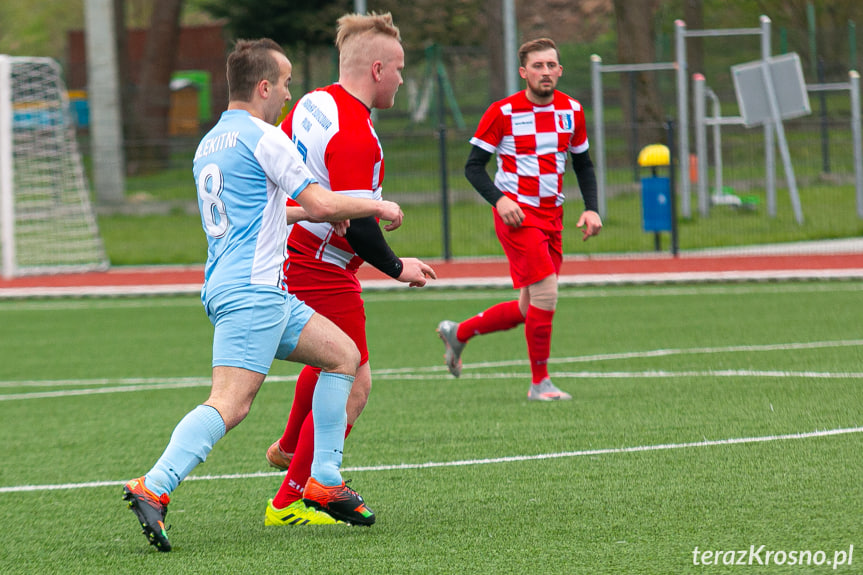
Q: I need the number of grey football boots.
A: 2